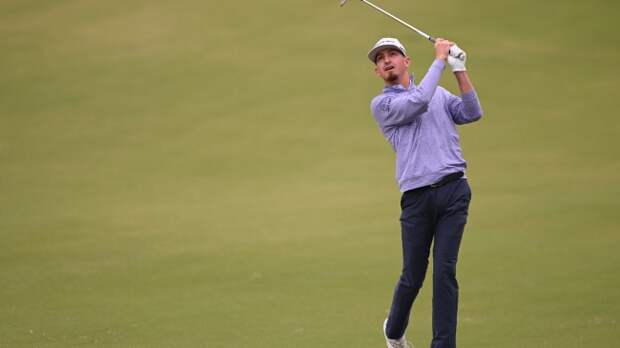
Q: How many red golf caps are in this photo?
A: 0